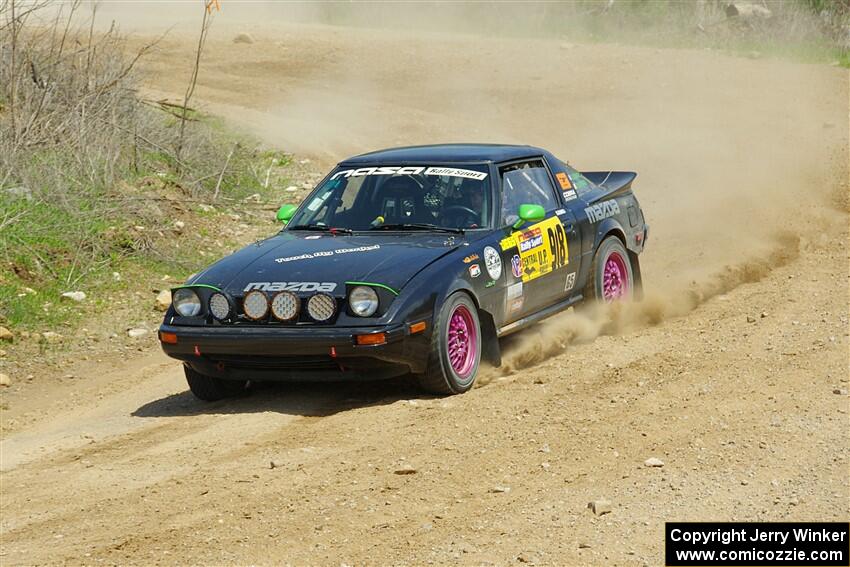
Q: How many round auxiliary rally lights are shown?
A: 4